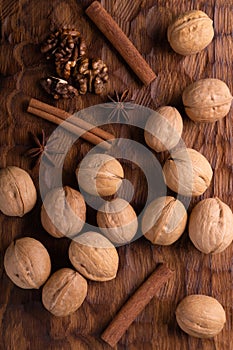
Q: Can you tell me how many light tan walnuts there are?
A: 14